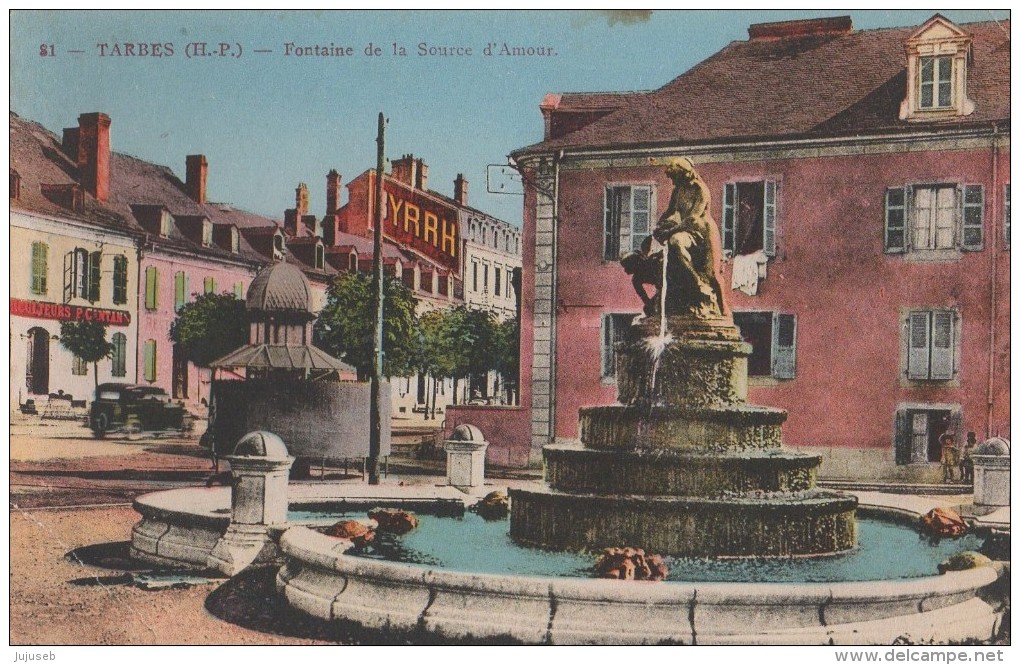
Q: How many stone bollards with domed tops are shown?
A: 3